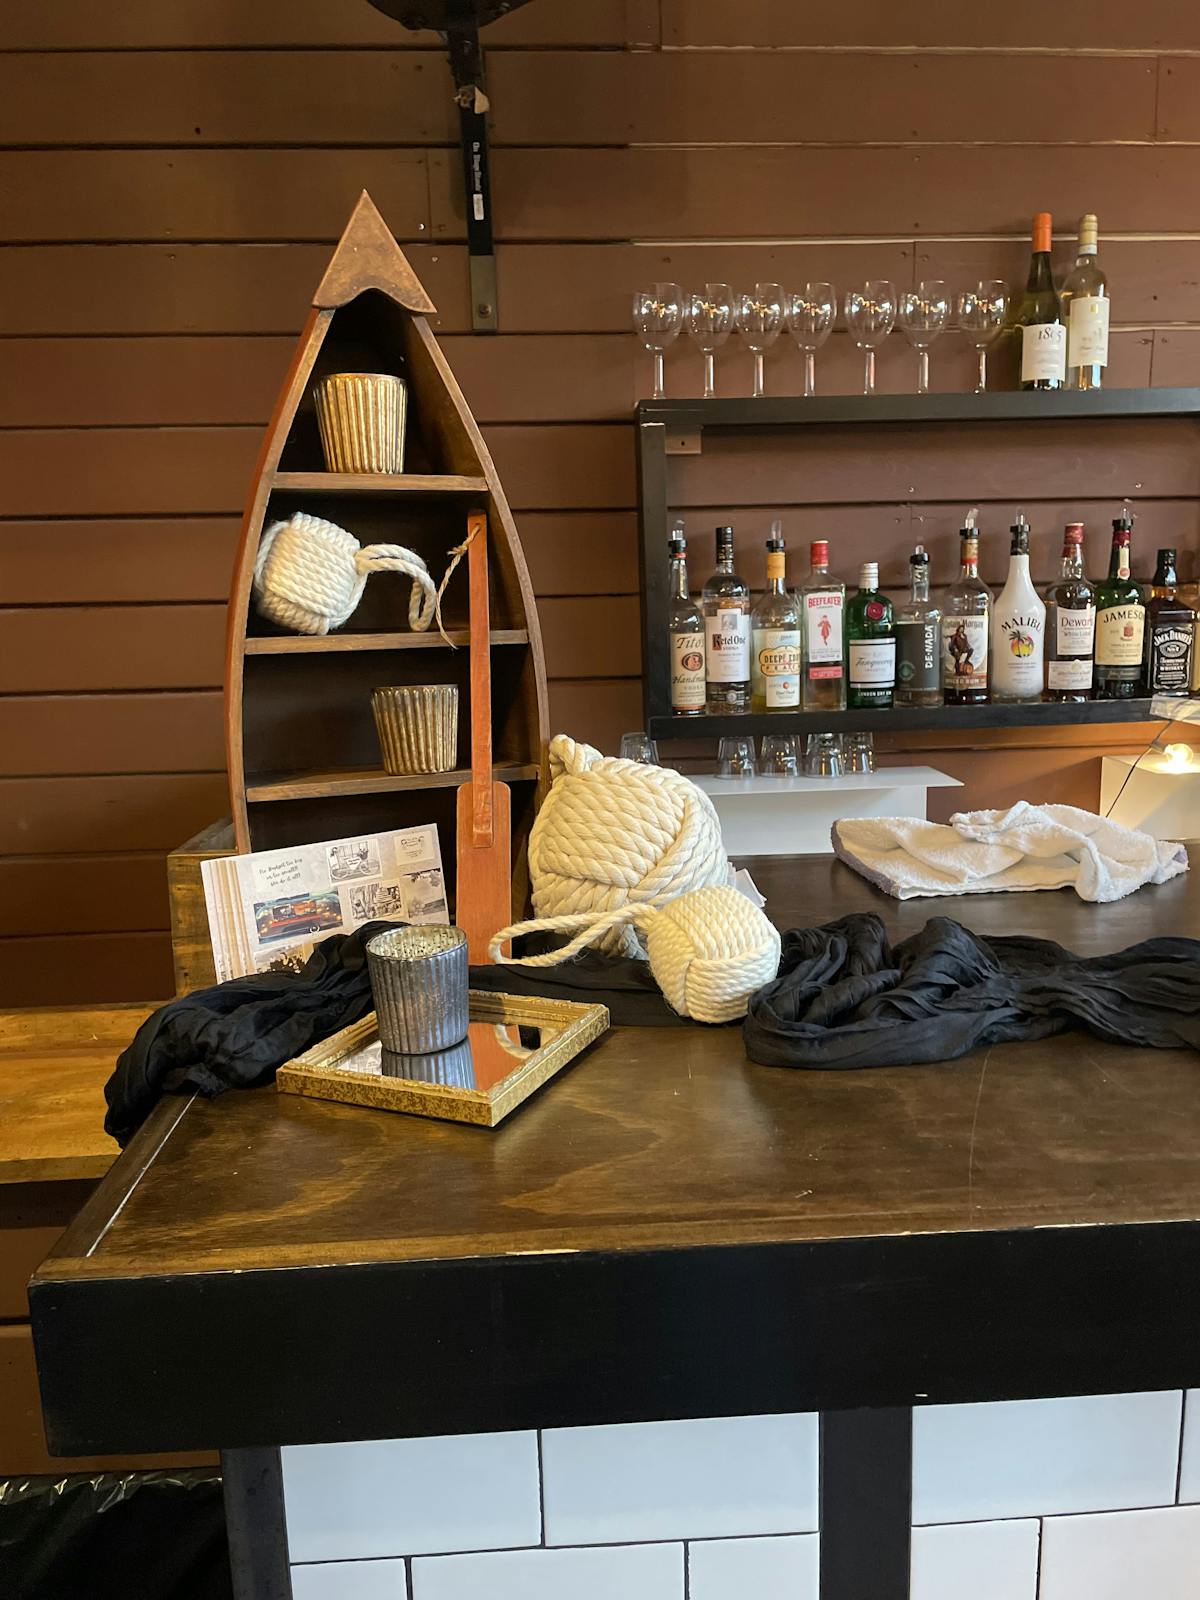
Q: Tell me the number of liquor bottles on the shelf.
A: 11